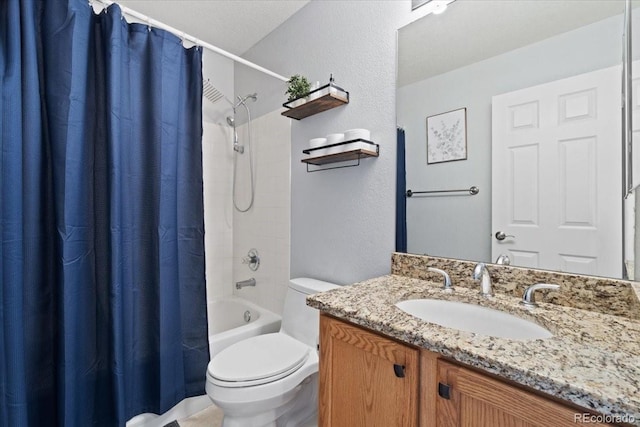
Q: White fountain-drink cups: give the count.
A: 0